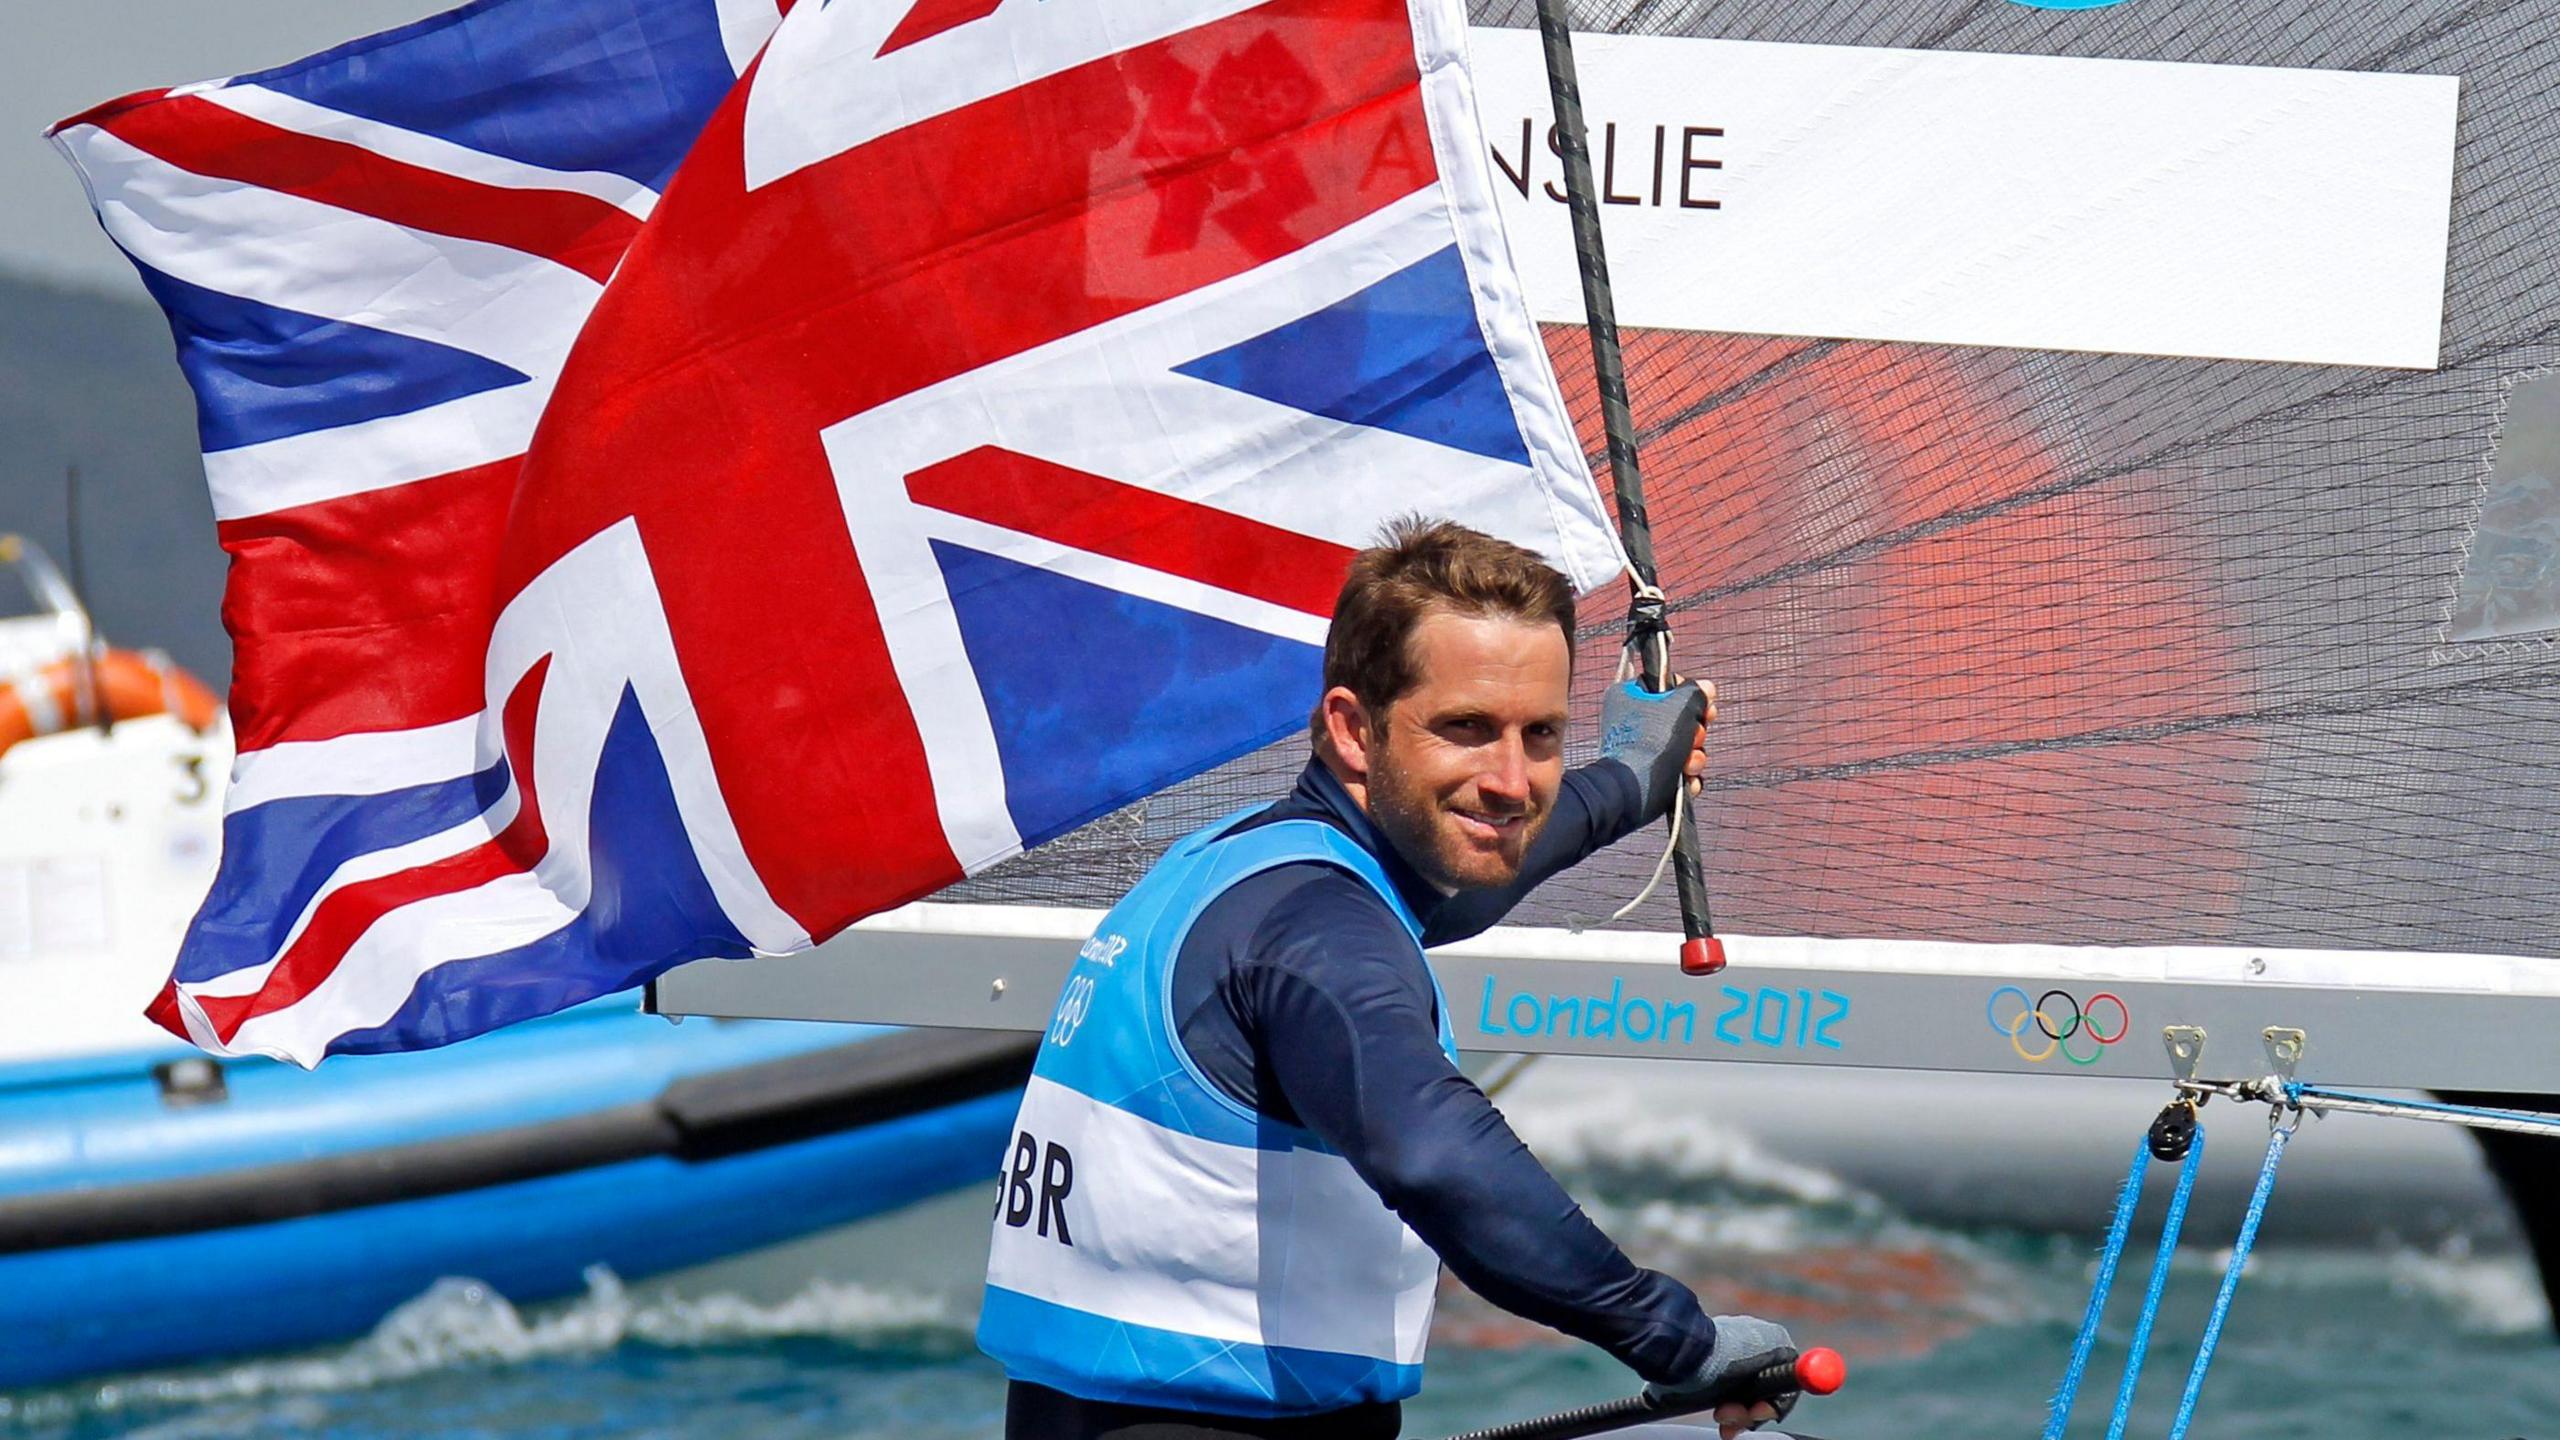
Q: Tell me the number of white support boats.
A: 1